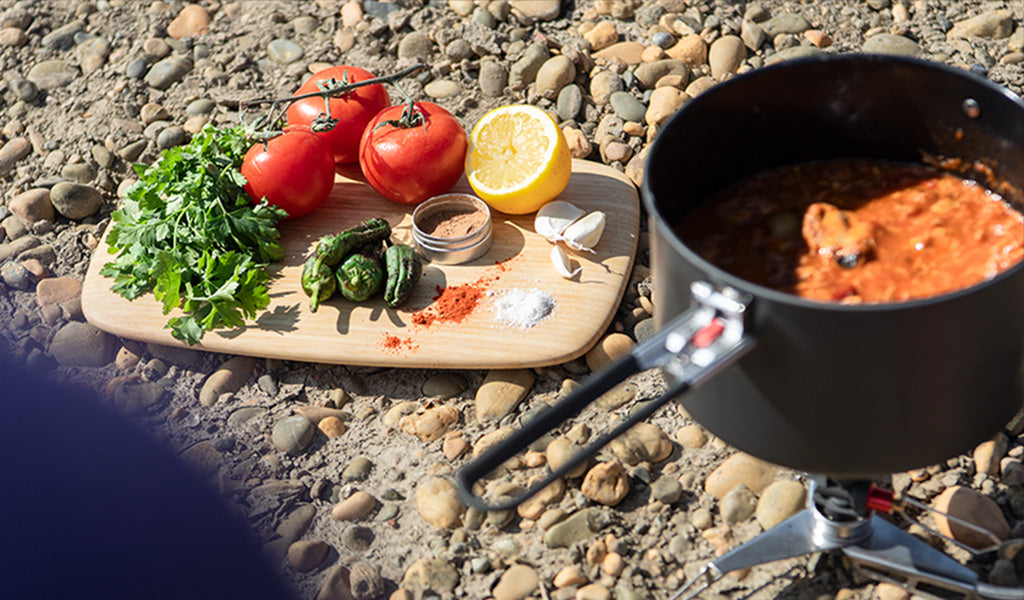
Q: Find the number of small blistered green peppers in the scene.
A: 4